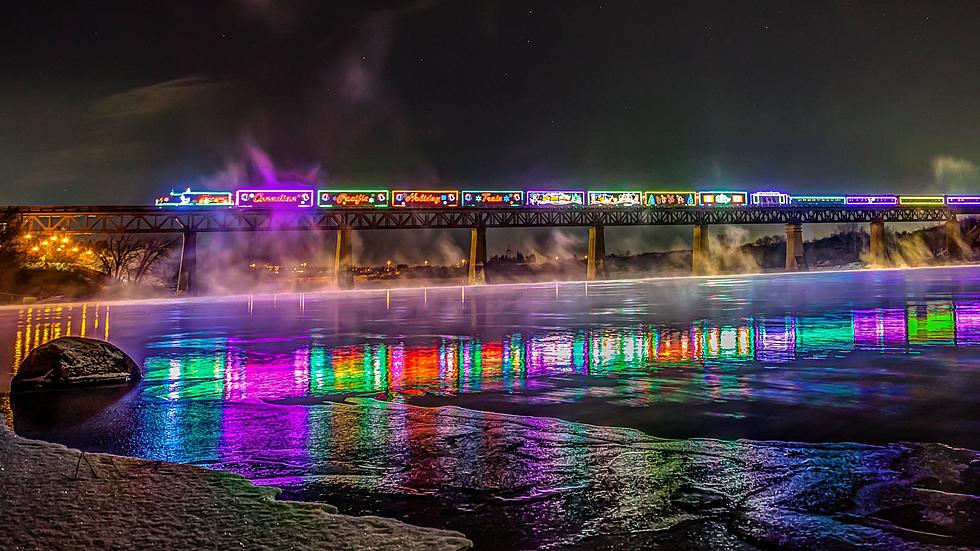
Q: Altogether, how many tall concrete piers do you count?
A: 8